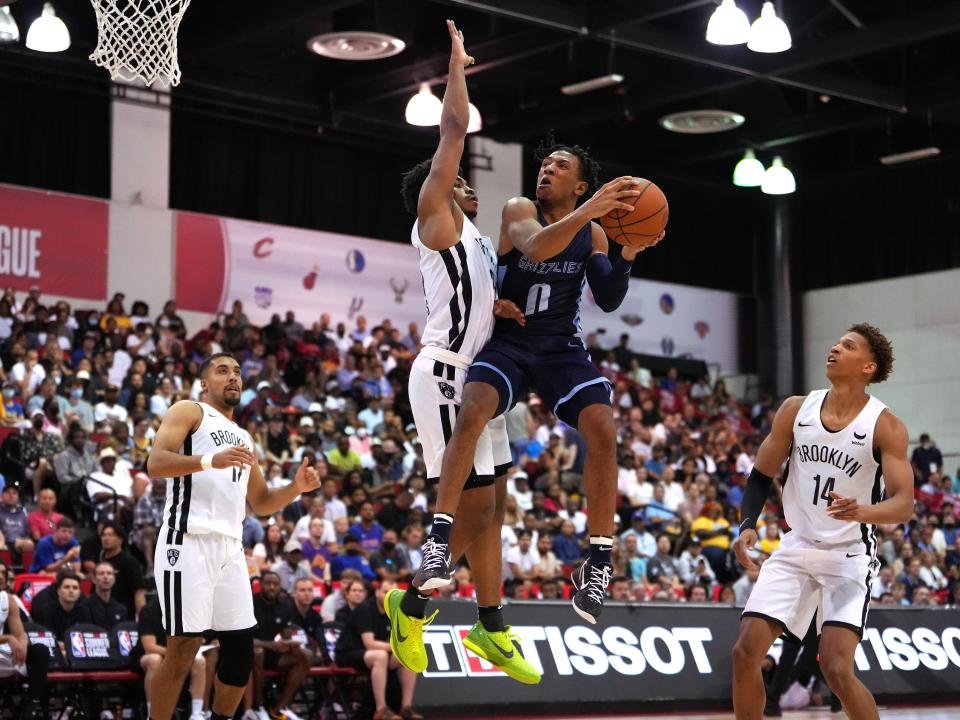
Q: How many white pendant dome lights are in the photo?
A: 8